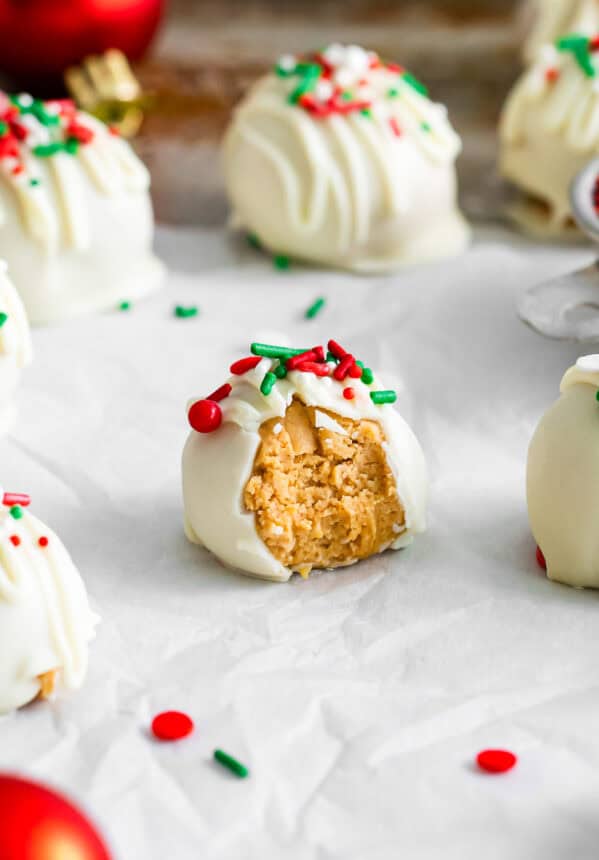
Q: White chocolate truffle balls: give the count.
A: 8